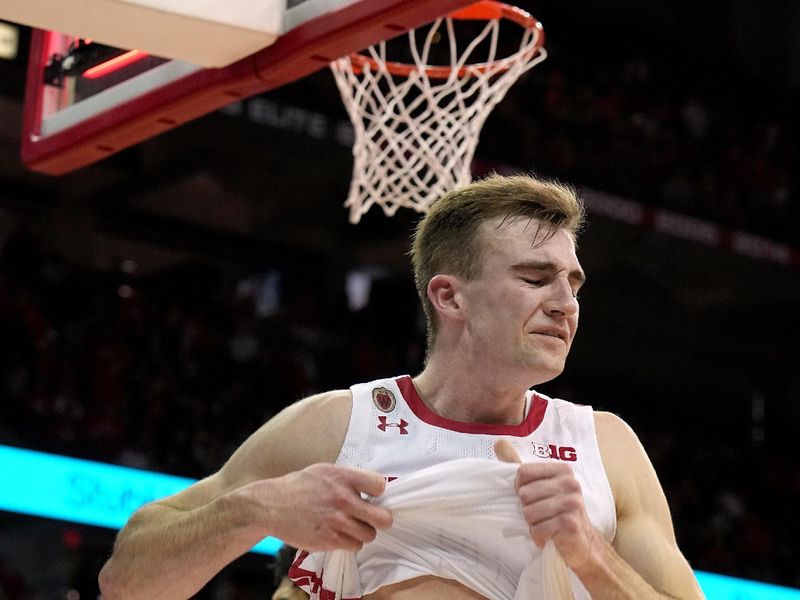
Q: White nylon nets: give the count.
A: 1